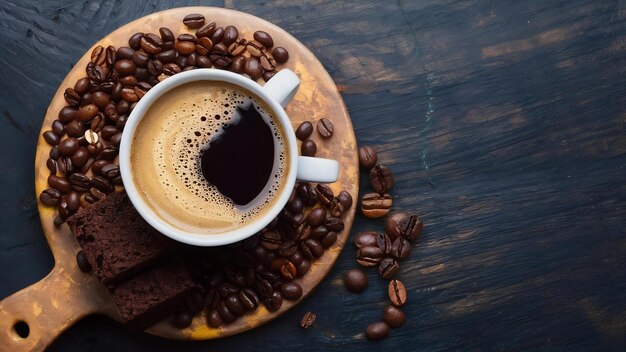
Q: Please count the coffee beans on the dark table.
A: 15